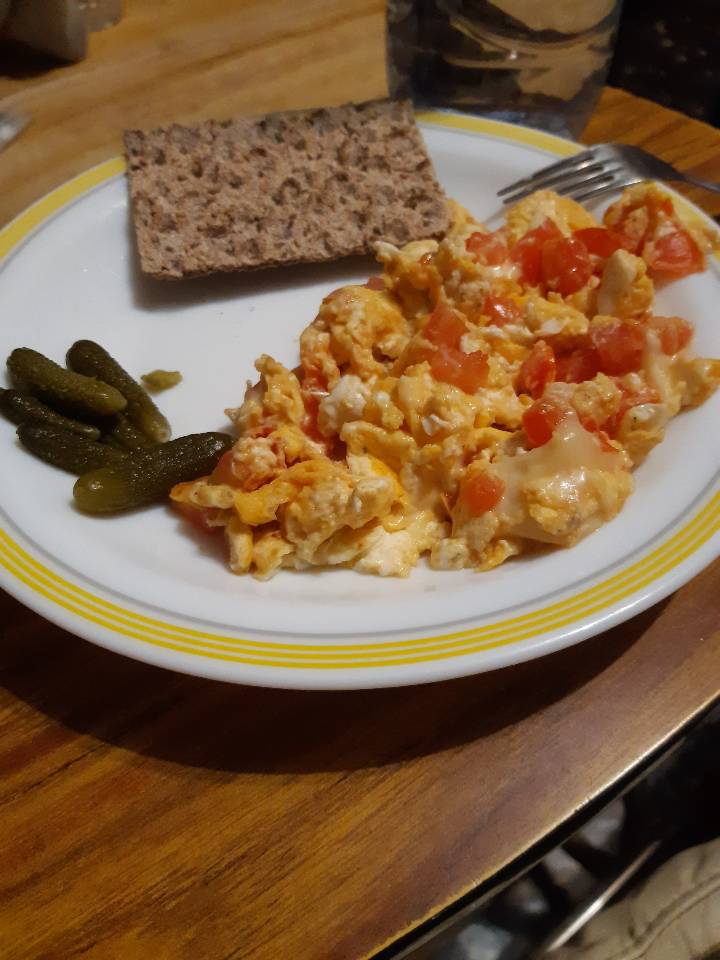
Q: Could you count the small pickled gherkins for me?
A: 6